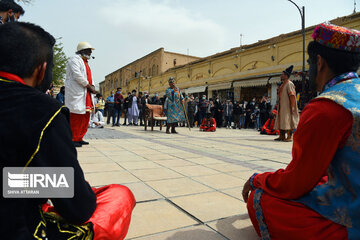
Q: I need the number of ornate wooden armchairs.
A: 1